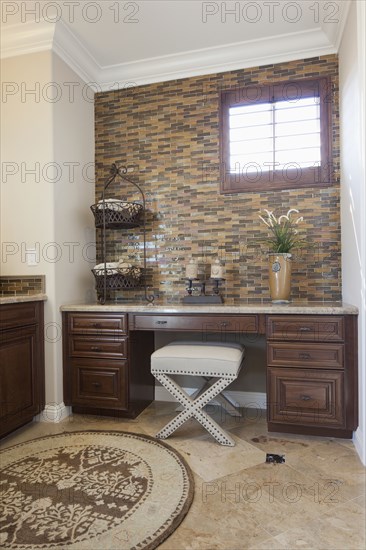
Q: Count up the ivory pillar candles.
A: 2